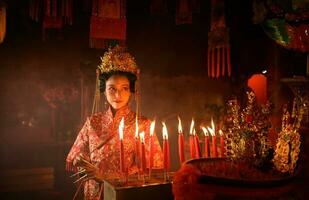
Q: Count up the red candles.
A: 11